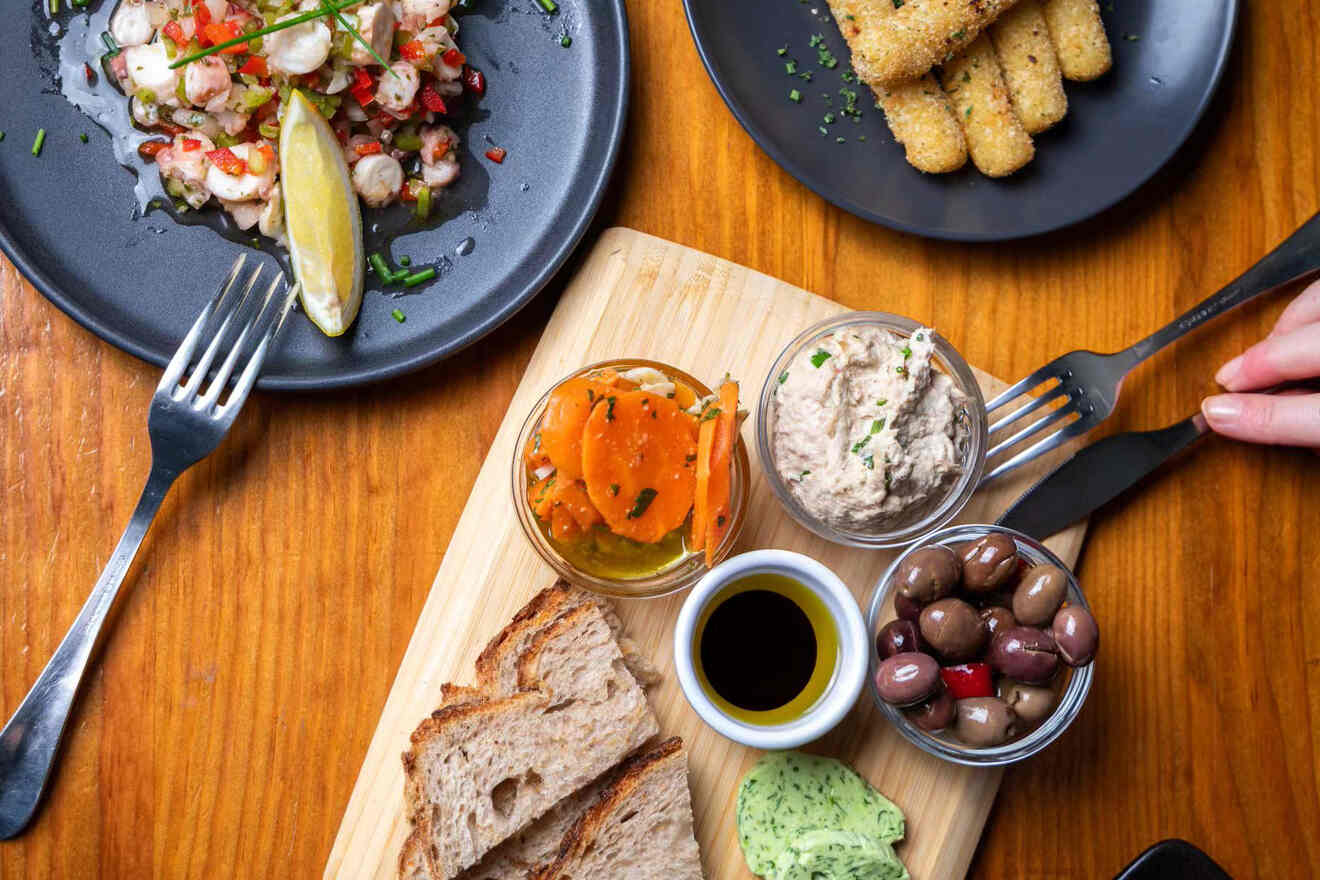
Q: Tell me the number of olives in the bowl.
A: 13